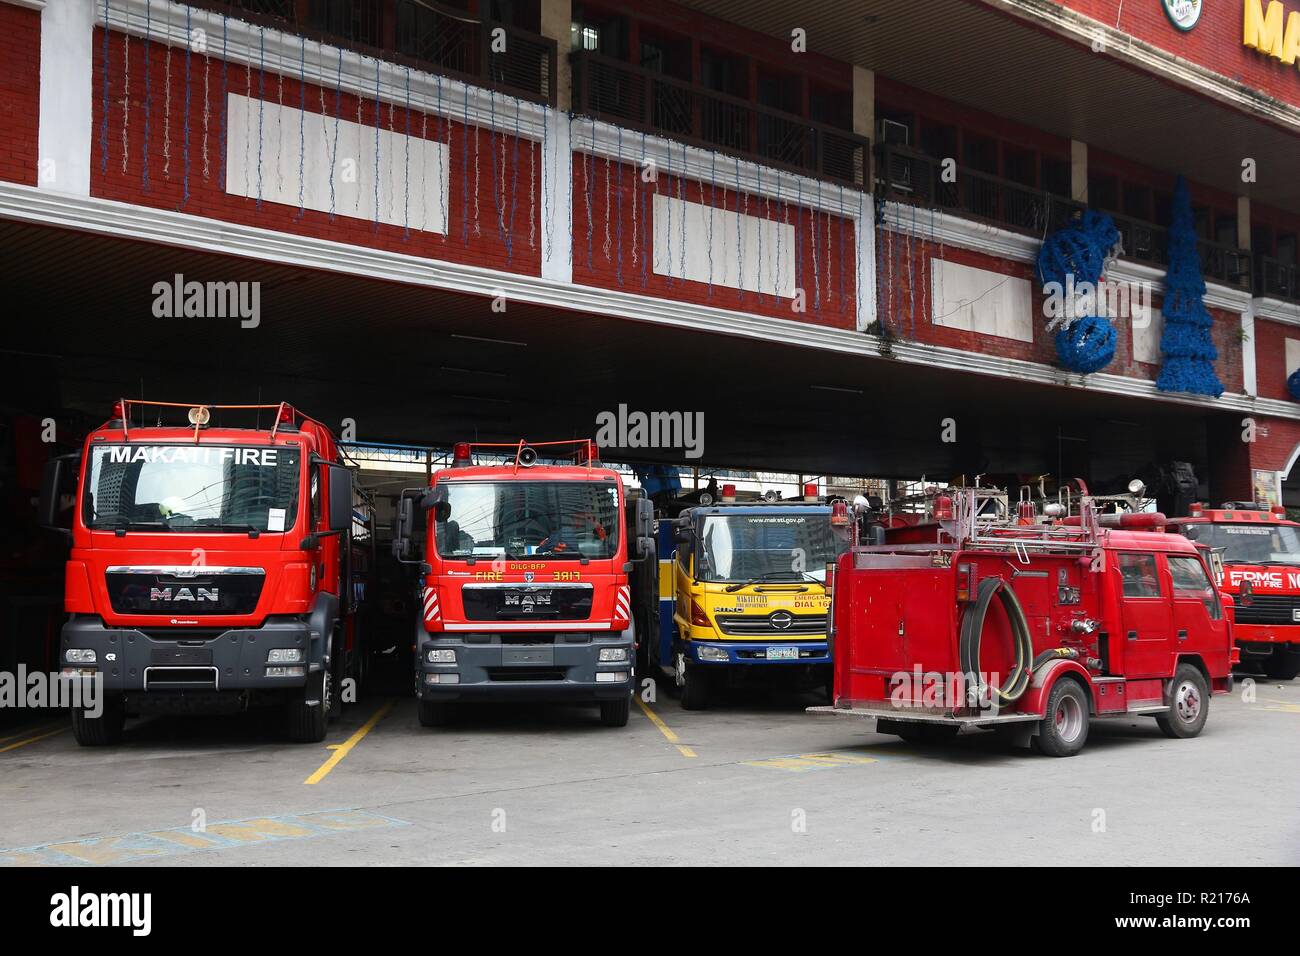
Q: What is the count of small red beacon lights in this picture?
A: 11